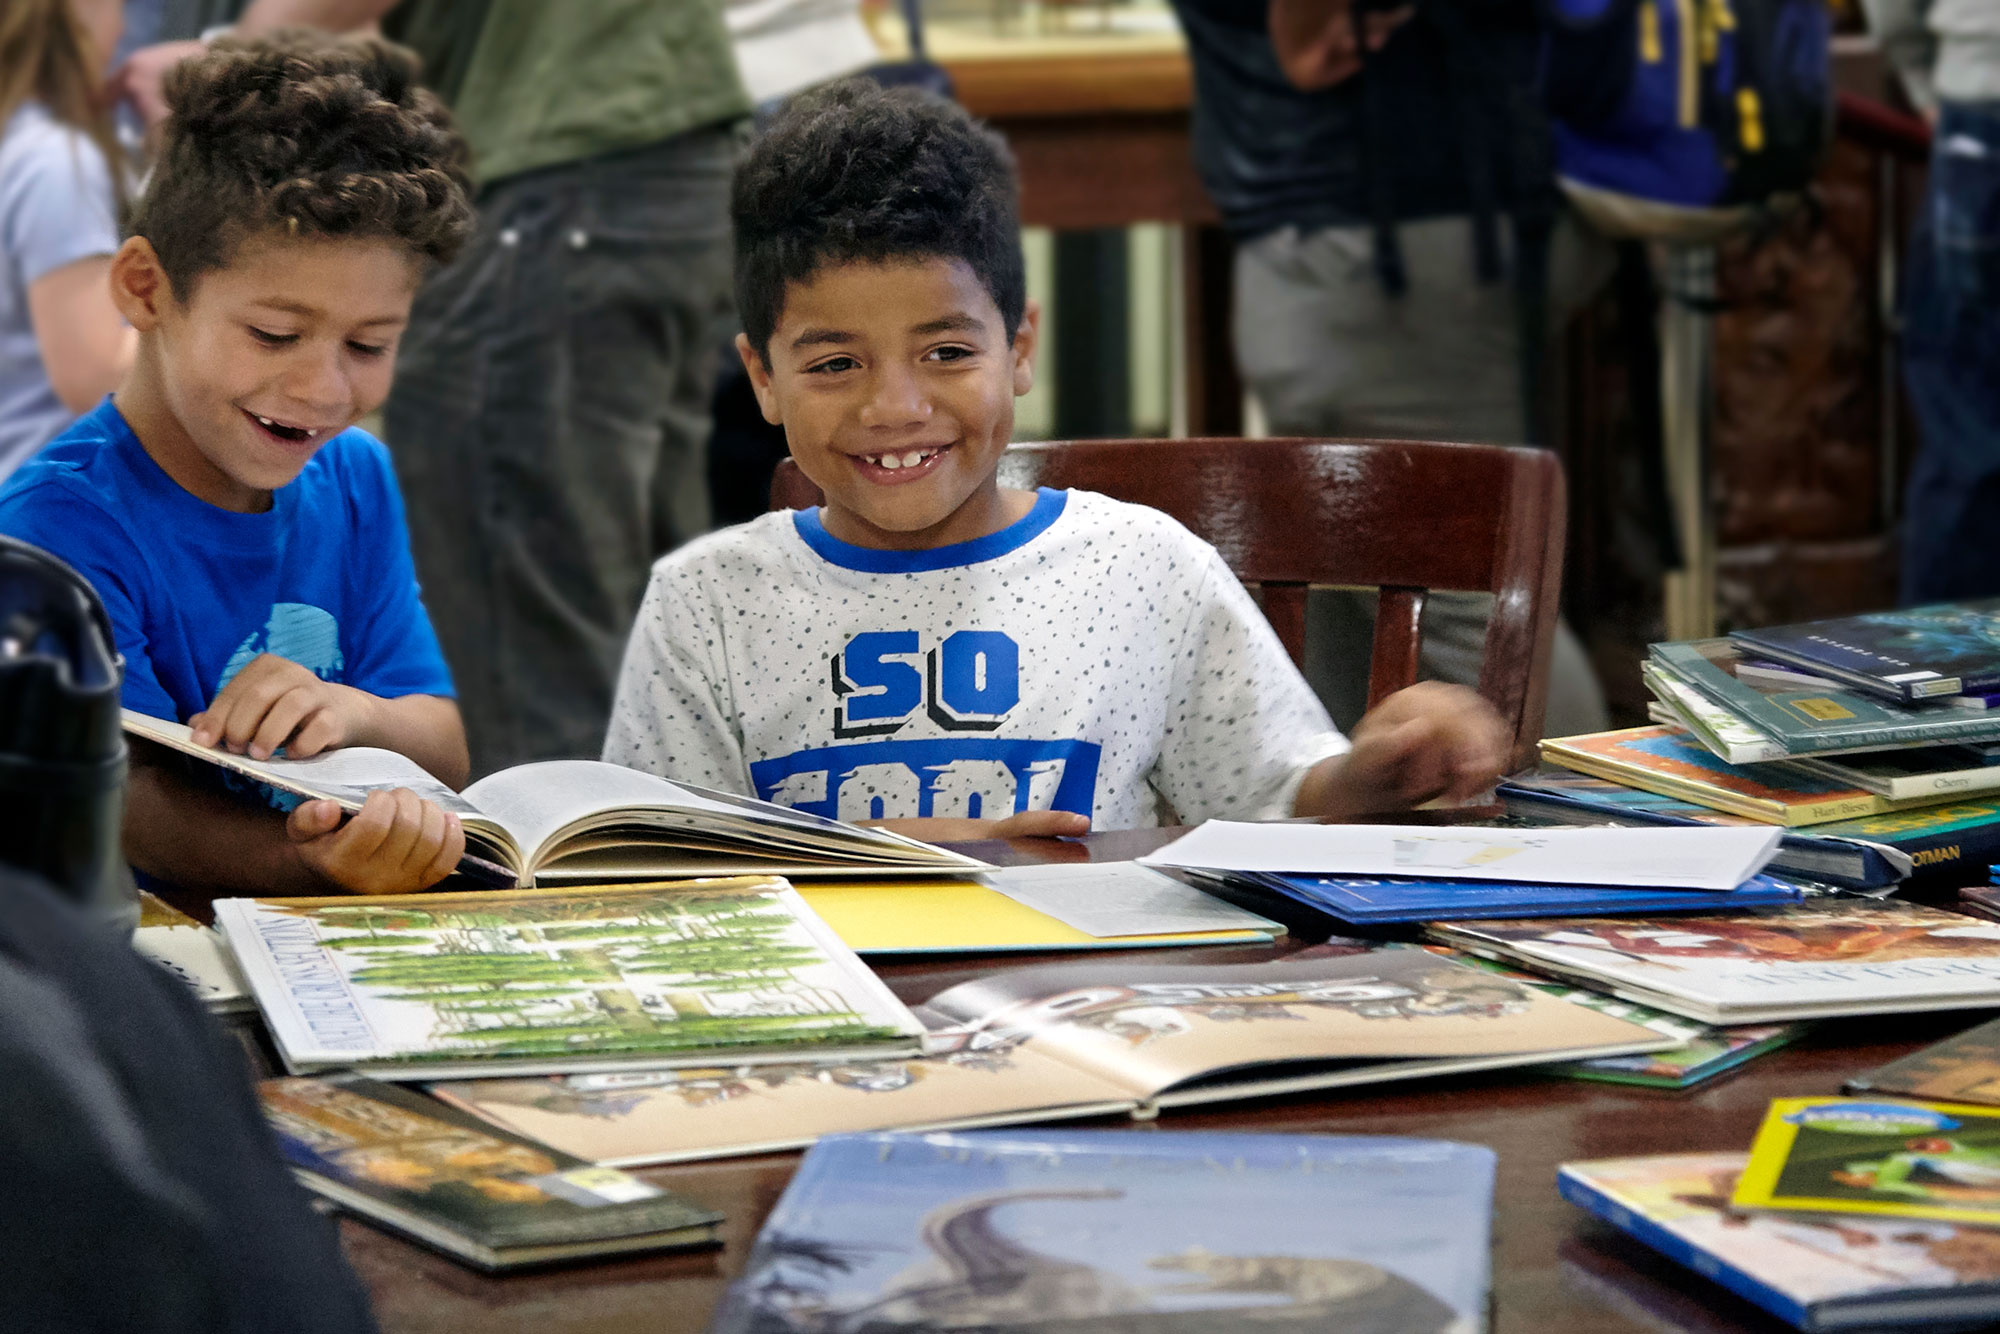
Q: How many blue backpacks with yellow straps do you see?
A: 1